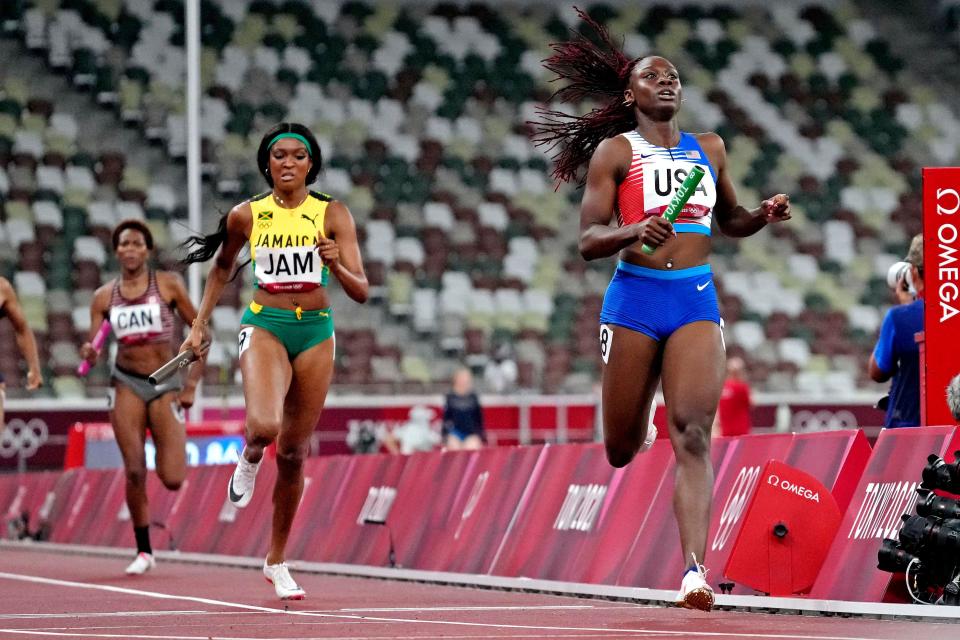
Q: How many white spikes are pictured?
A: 5